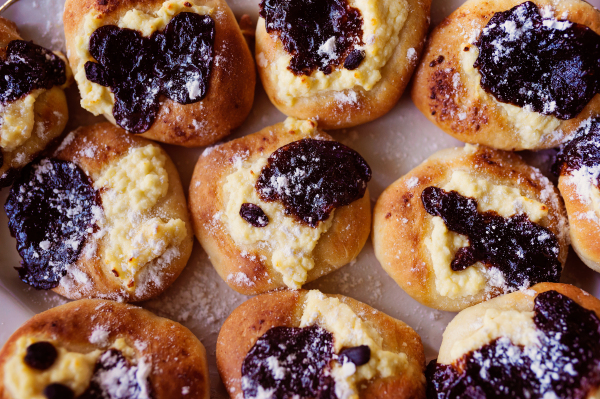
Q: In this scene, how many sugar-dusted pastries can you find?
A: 11